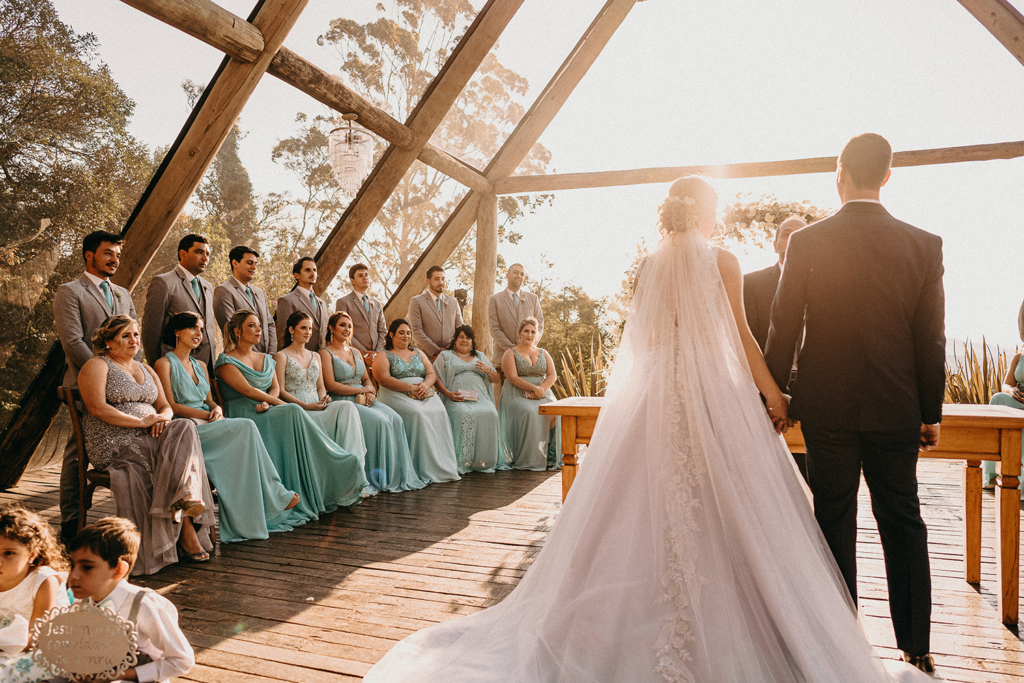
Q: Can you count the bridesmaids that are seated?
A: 8